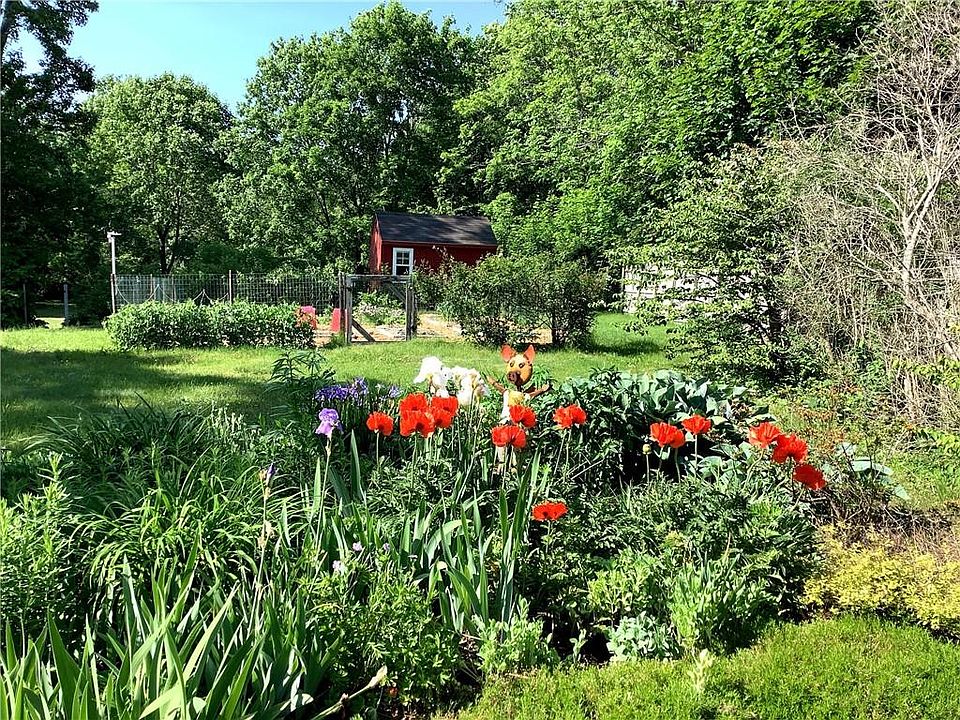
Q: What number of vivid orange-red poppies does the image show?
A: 14